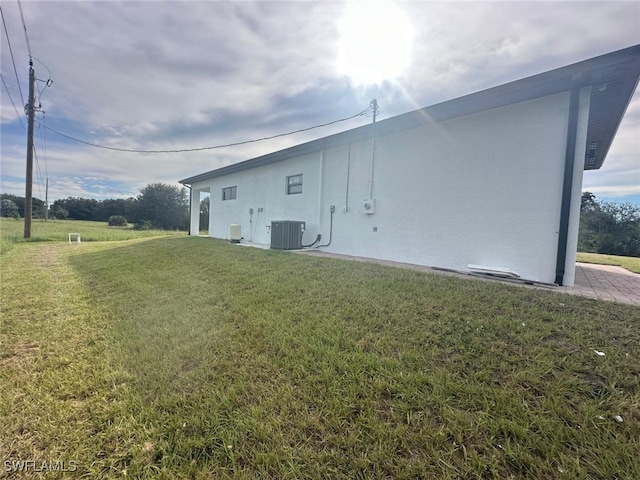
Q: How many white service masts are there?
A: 1